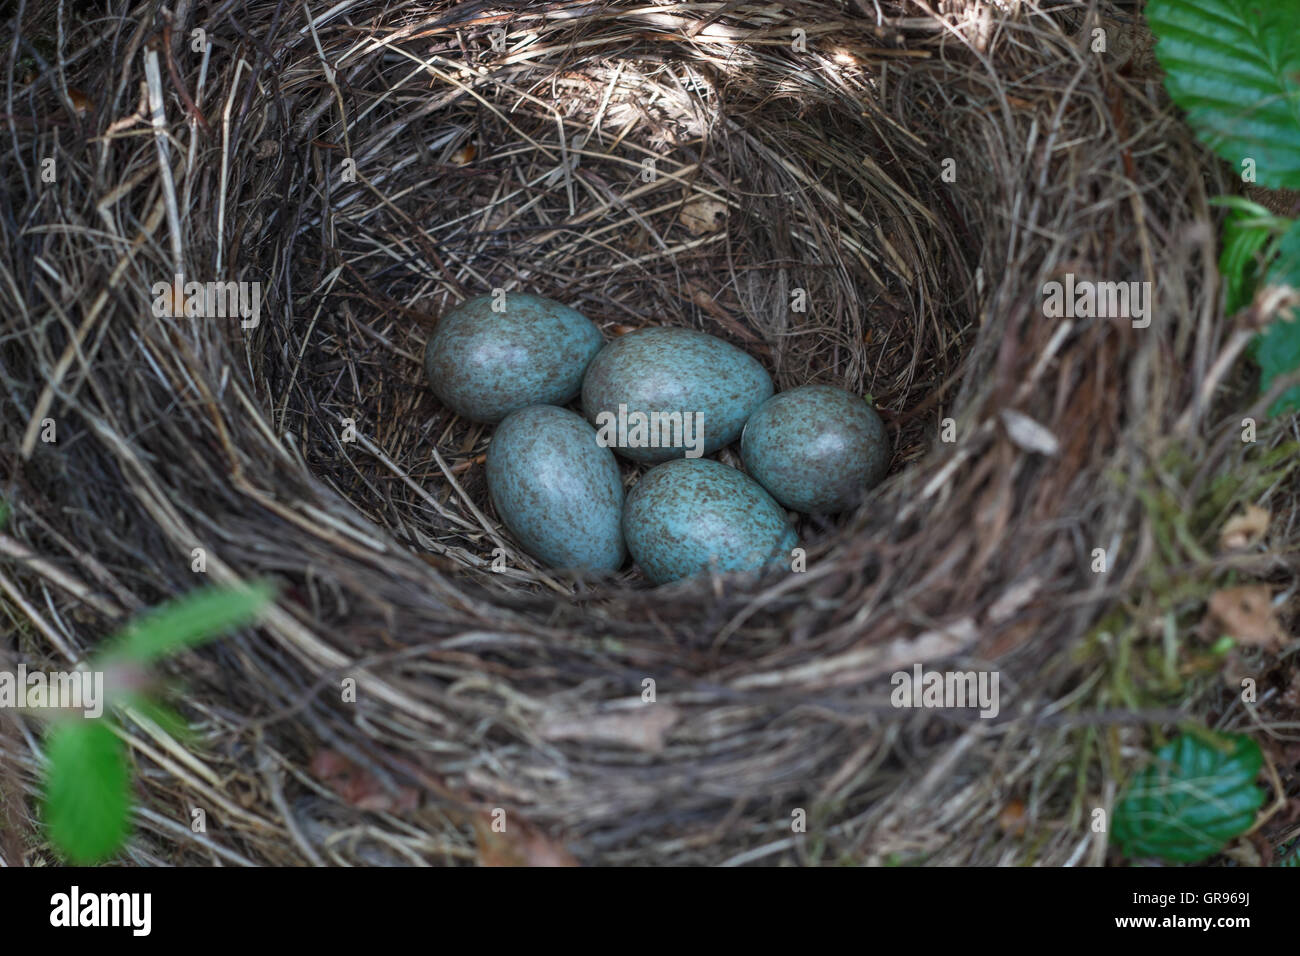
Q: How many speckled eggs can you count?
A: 5